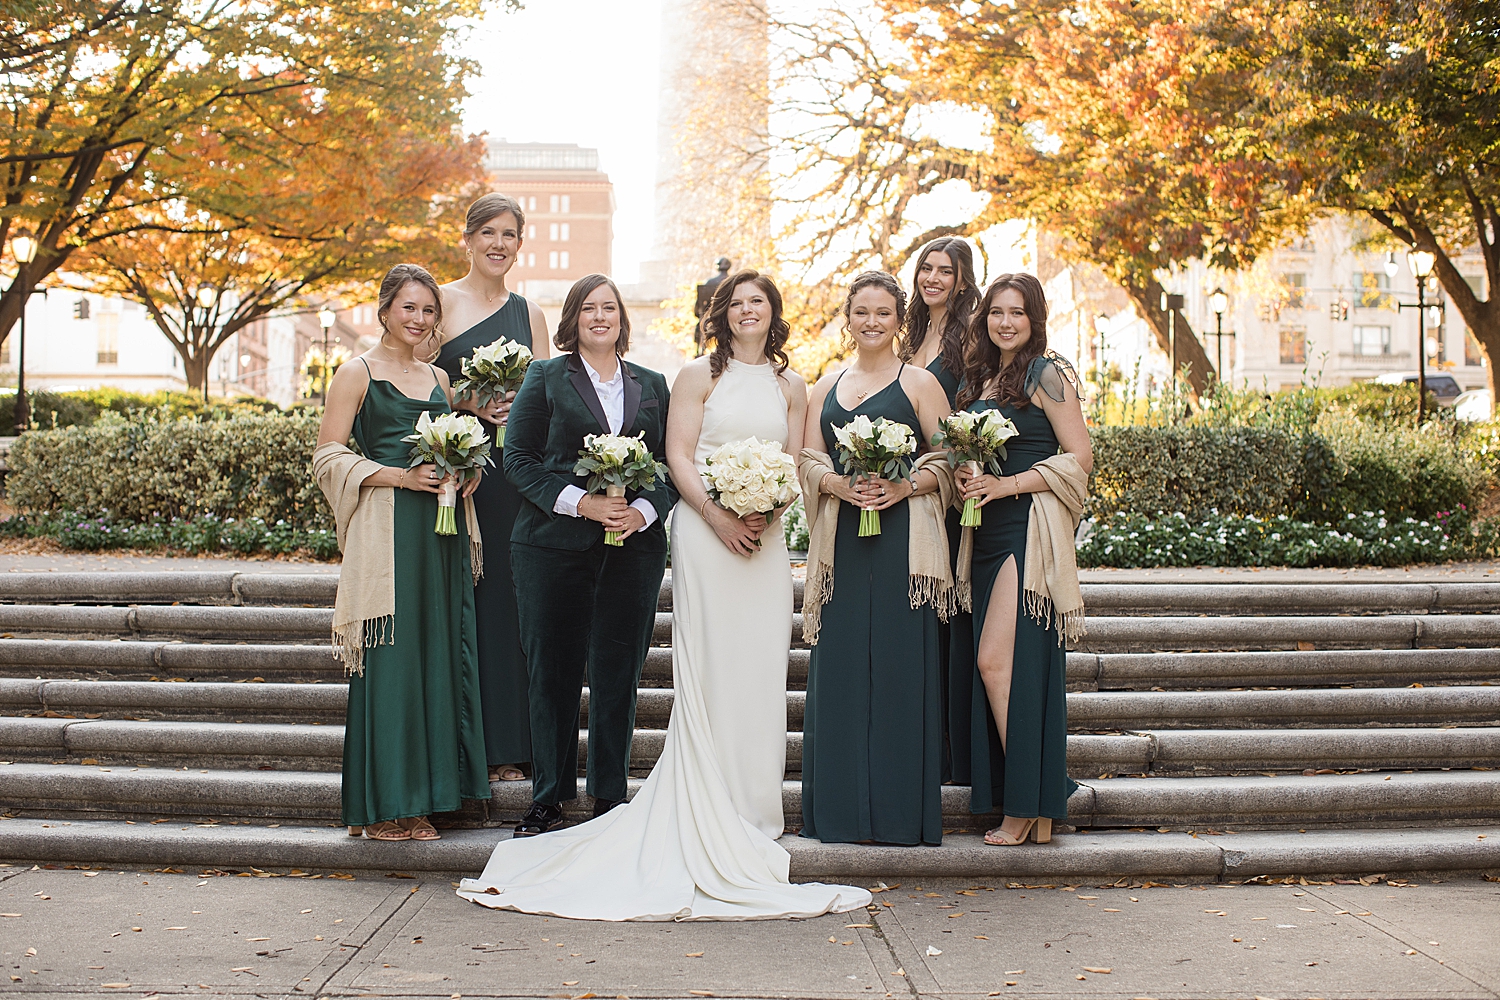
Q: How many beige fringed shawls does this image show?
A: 3